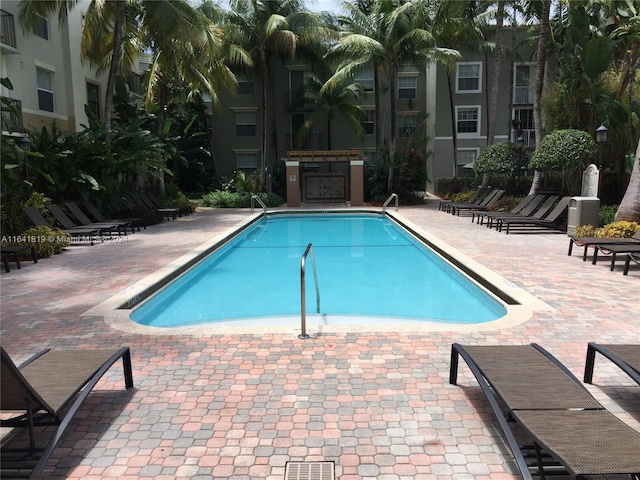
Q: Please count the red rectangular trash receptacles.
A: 0